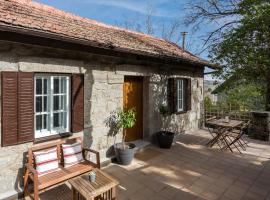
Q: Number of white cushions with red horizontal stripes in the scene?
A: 2